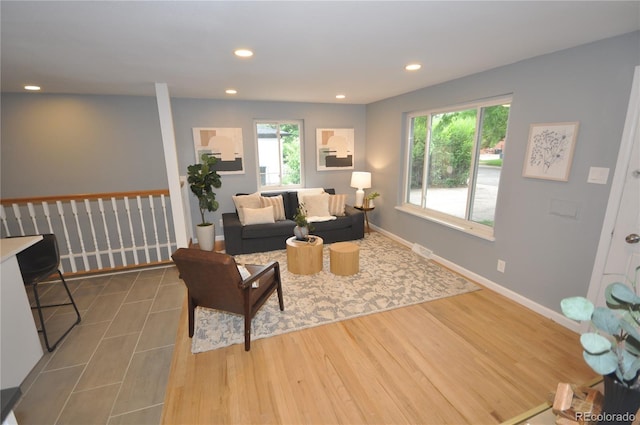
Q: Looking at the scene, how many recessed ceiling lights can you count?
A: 5